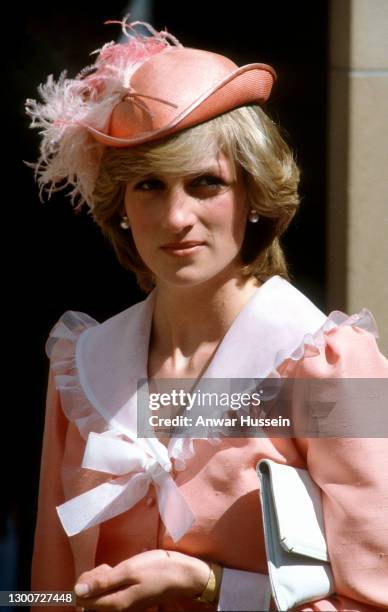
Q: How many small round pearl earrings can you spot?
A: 2